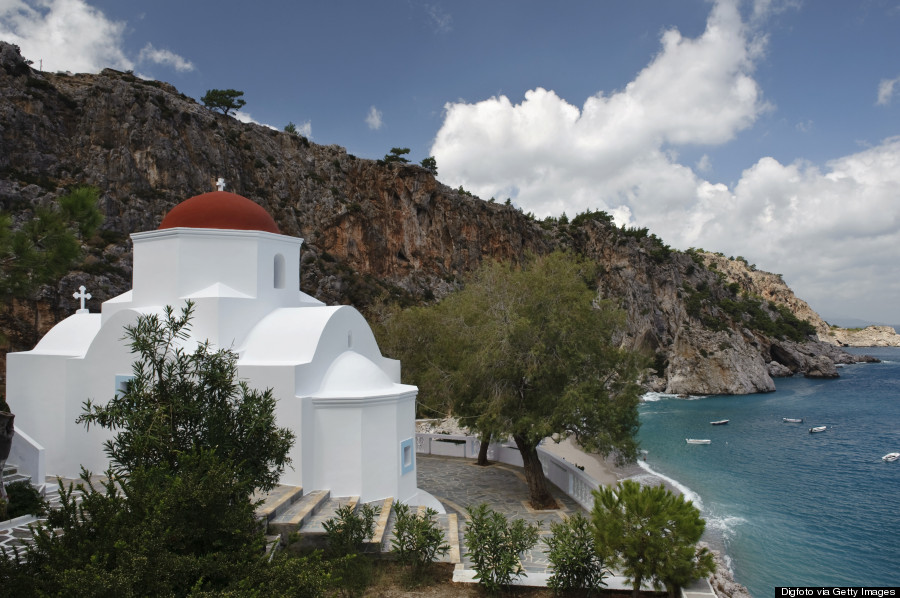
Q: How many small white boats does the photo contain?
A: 5